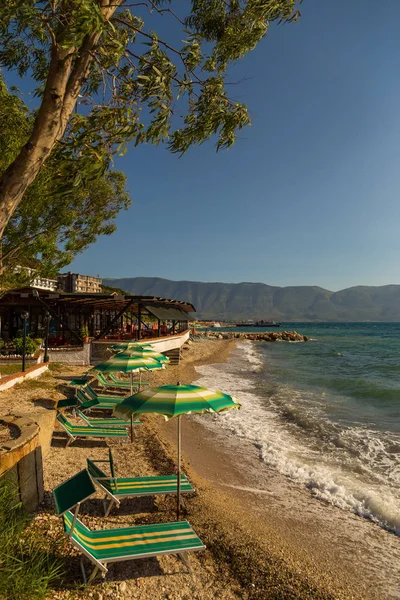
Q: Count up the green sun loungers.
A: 8